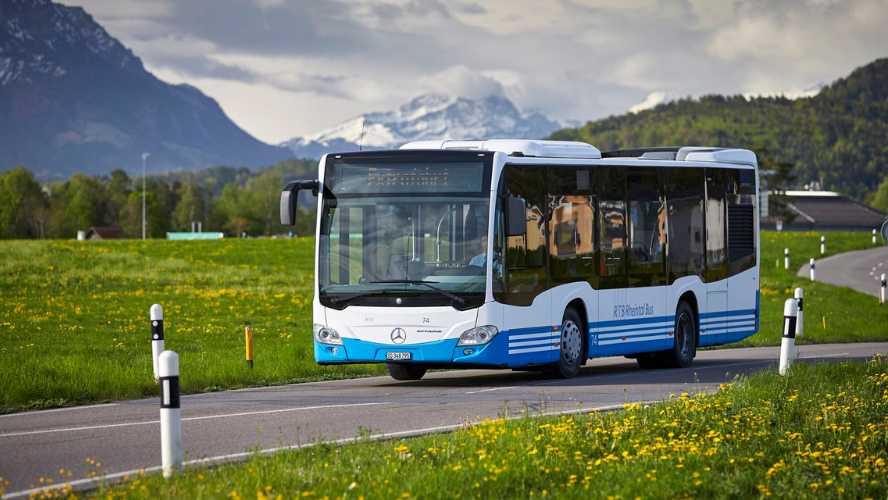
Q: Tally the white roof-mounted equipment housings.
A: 2